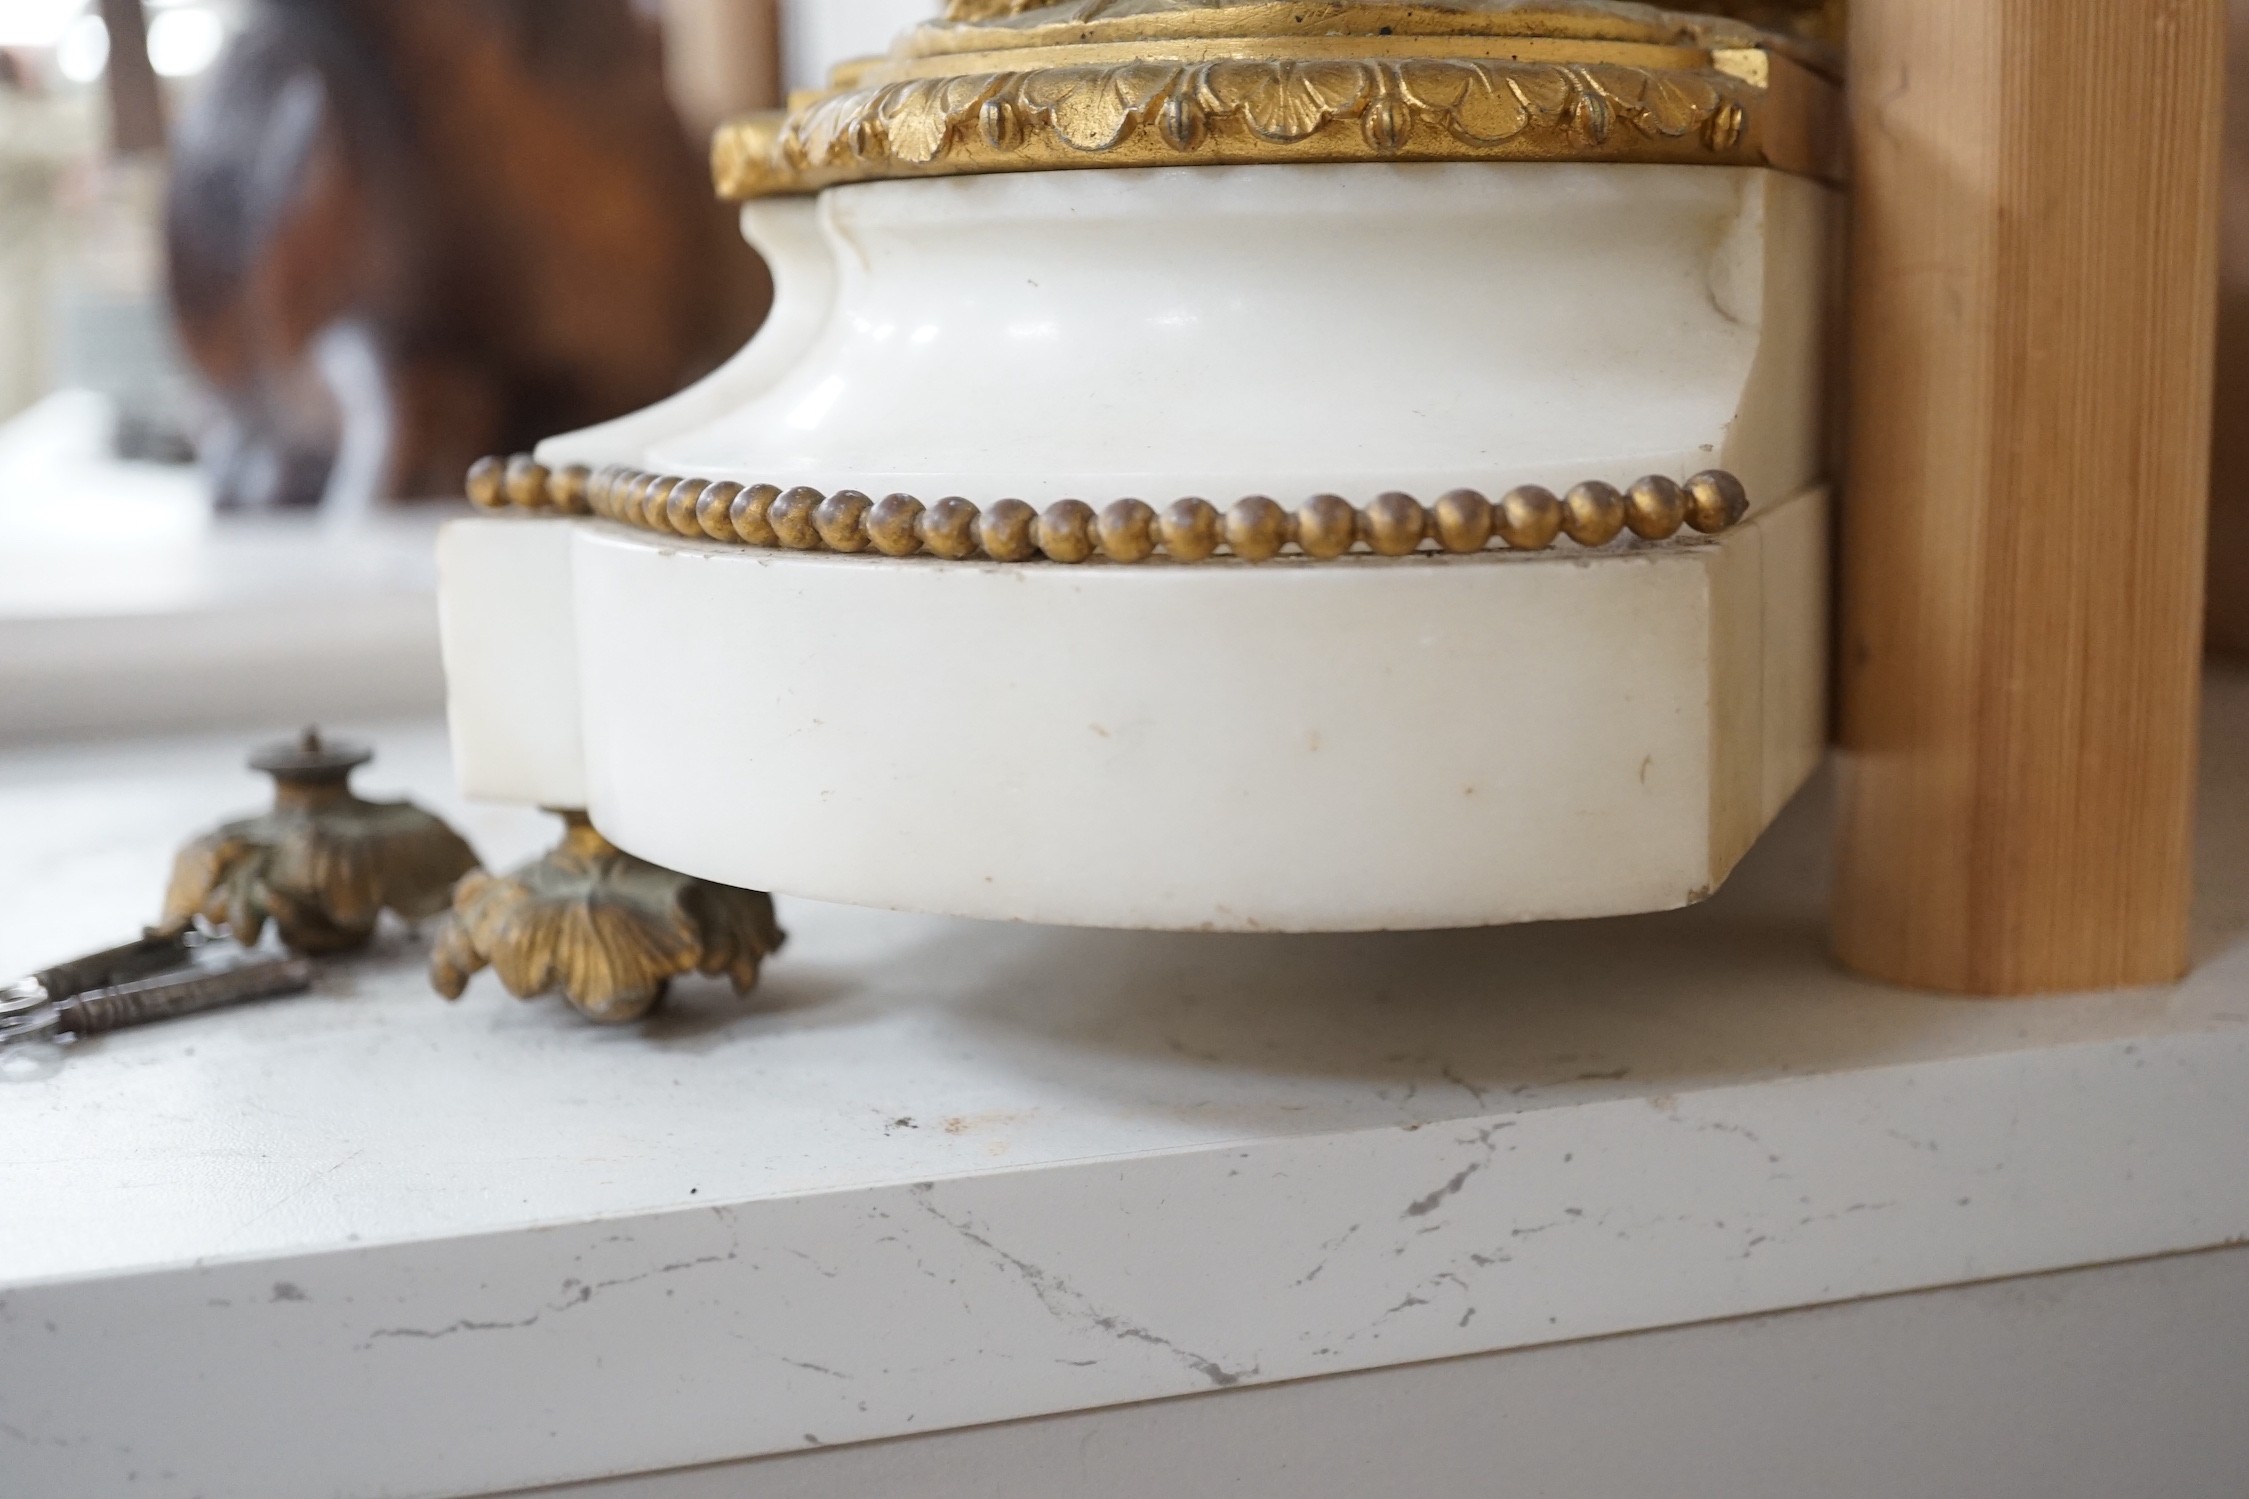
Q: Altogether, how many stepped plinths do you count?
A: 1